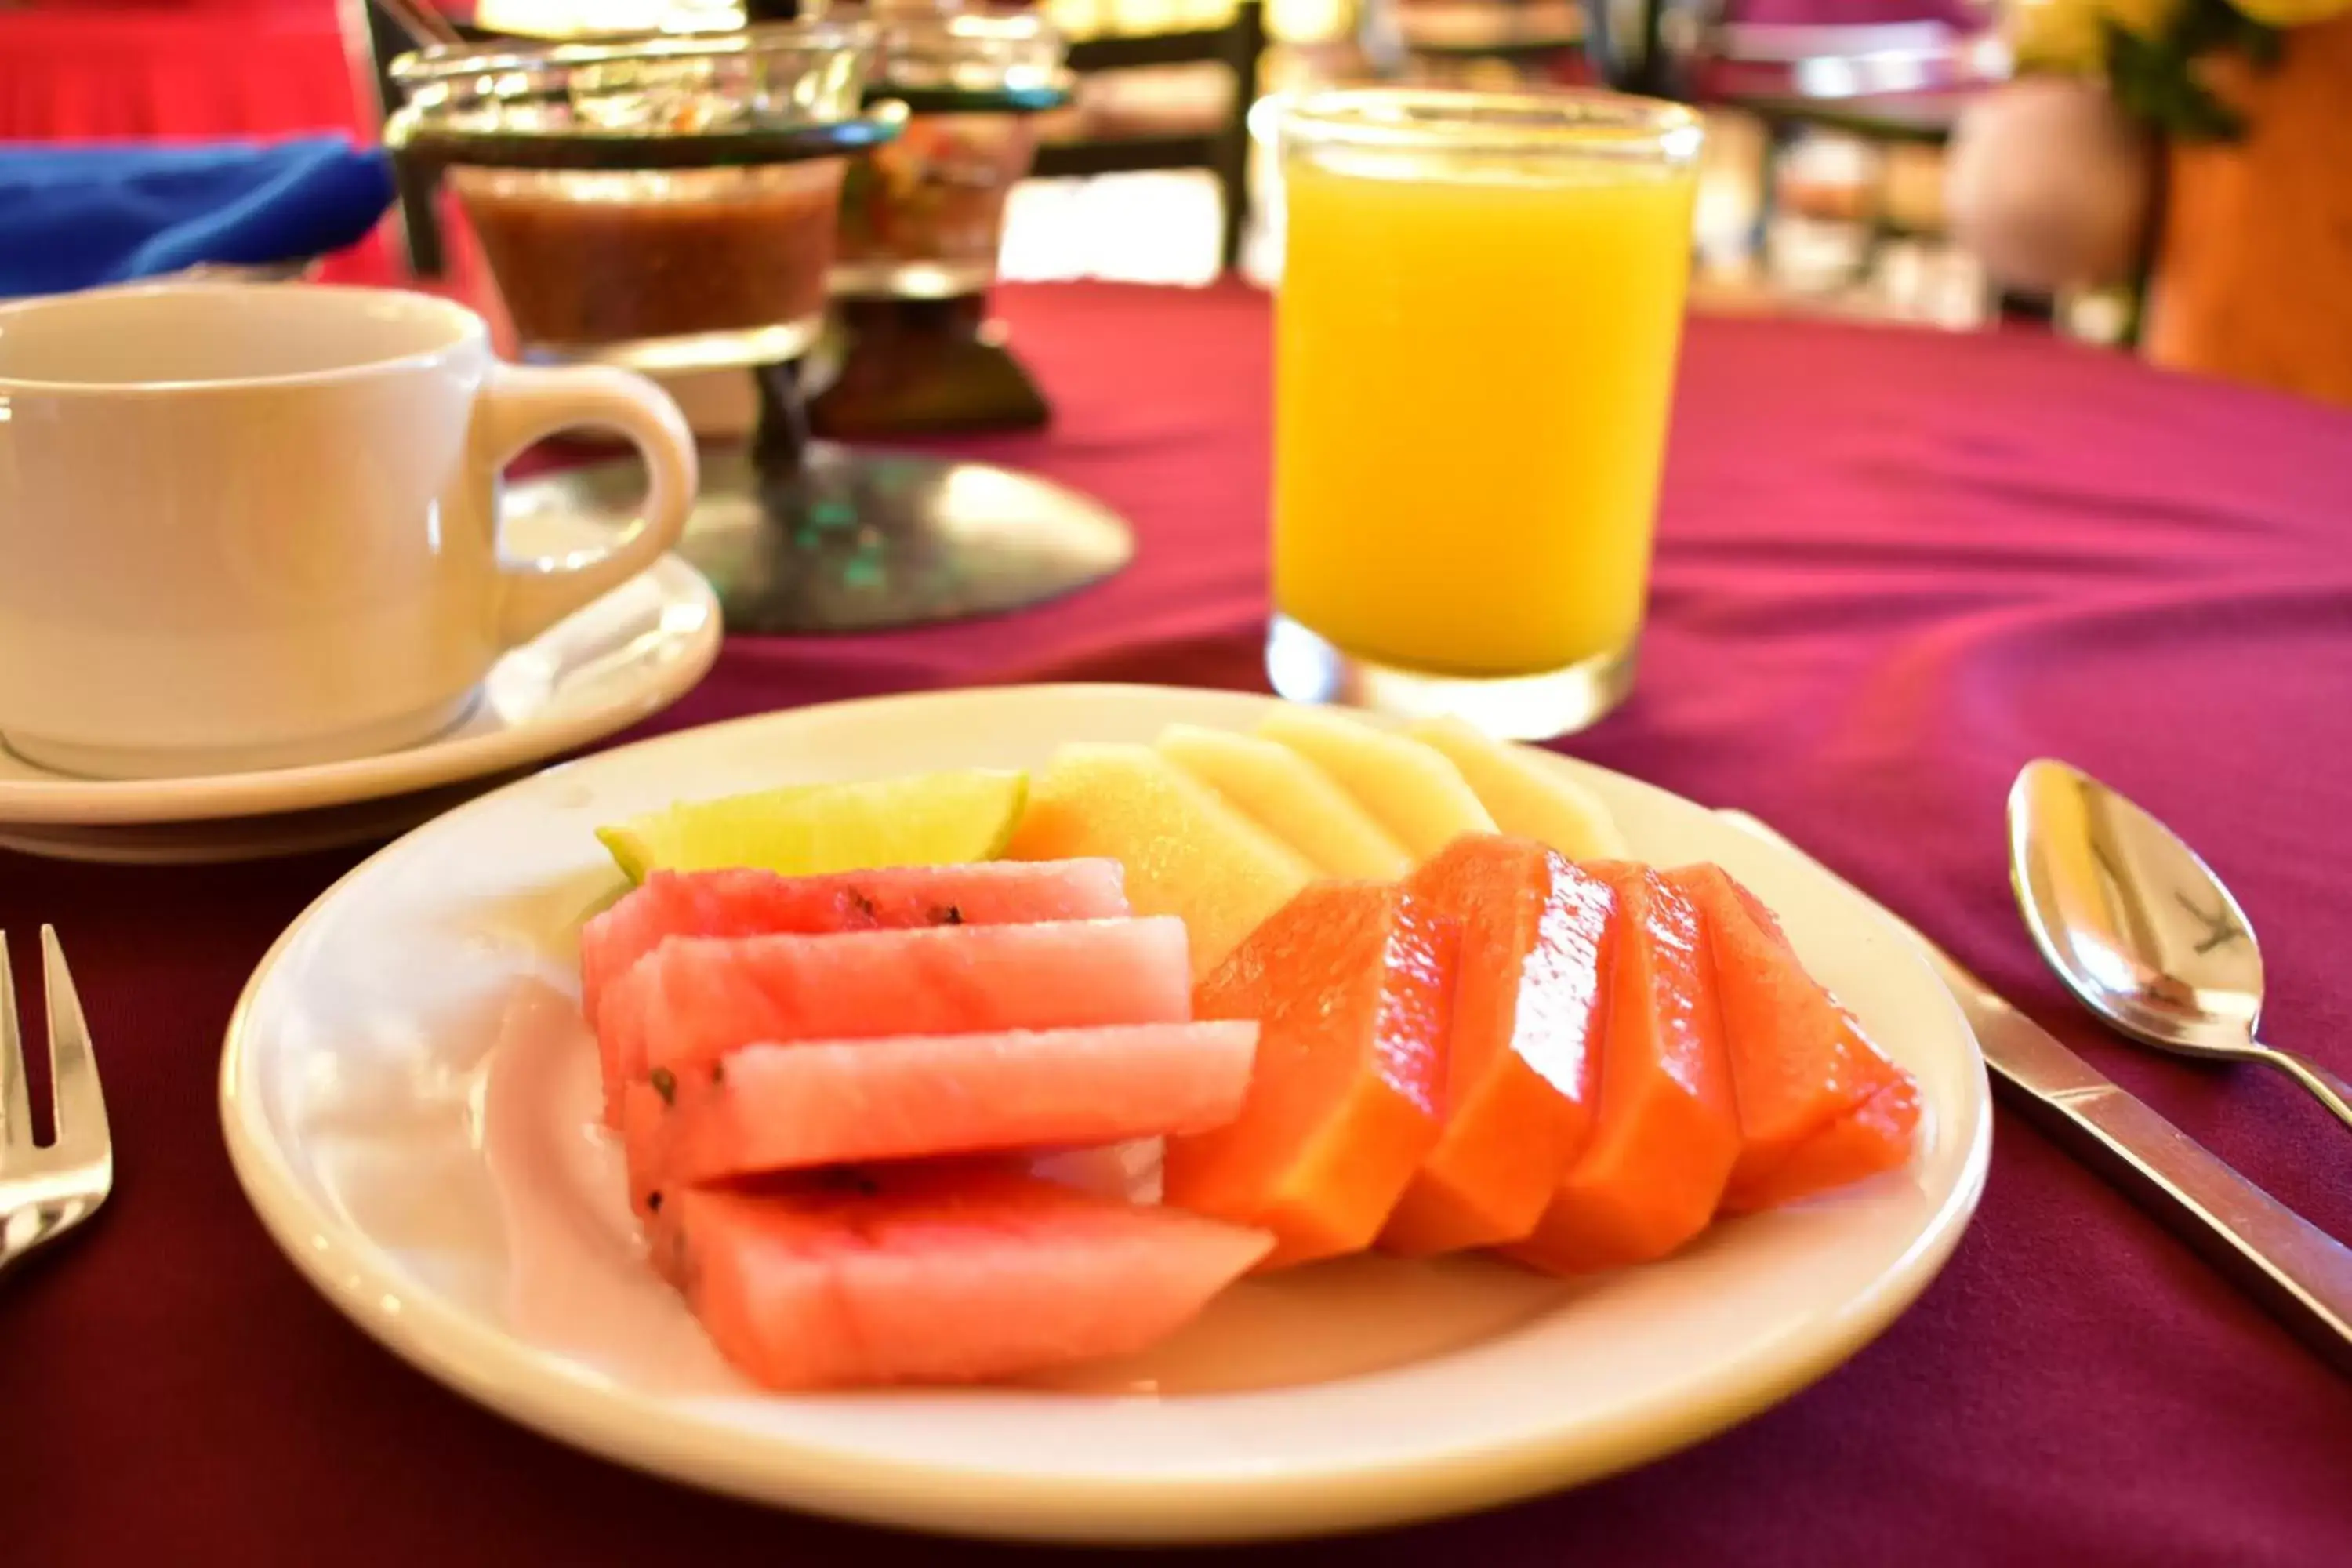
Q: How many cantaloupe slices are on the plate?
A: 4